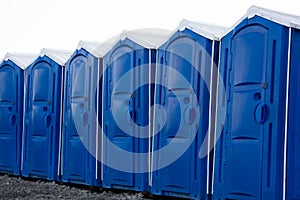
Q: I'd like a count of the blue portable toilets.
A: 6